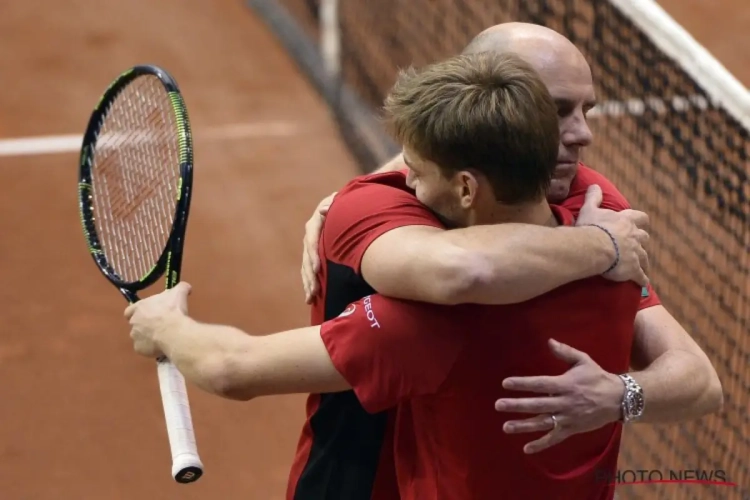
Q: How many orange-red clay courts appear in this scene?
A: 1